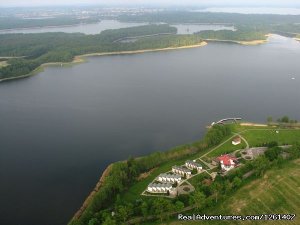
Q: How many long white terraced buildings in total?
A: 4